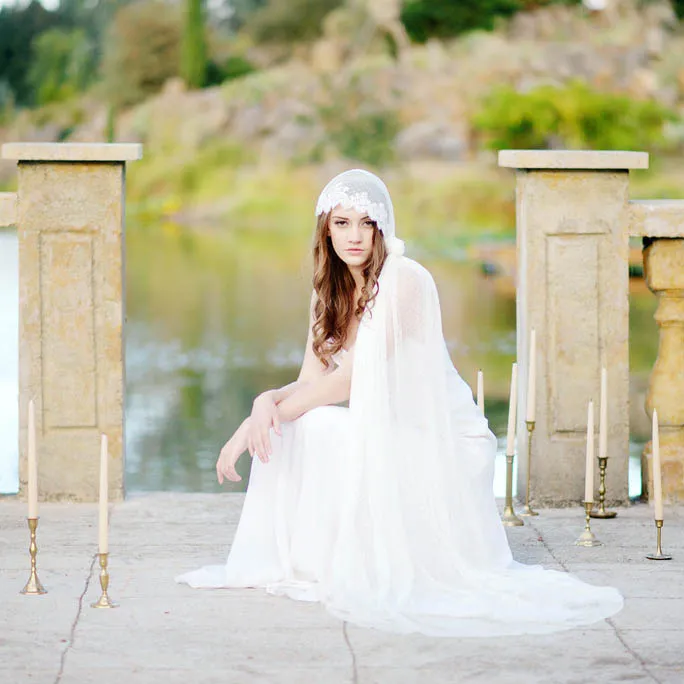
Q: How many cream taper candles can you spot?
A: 8